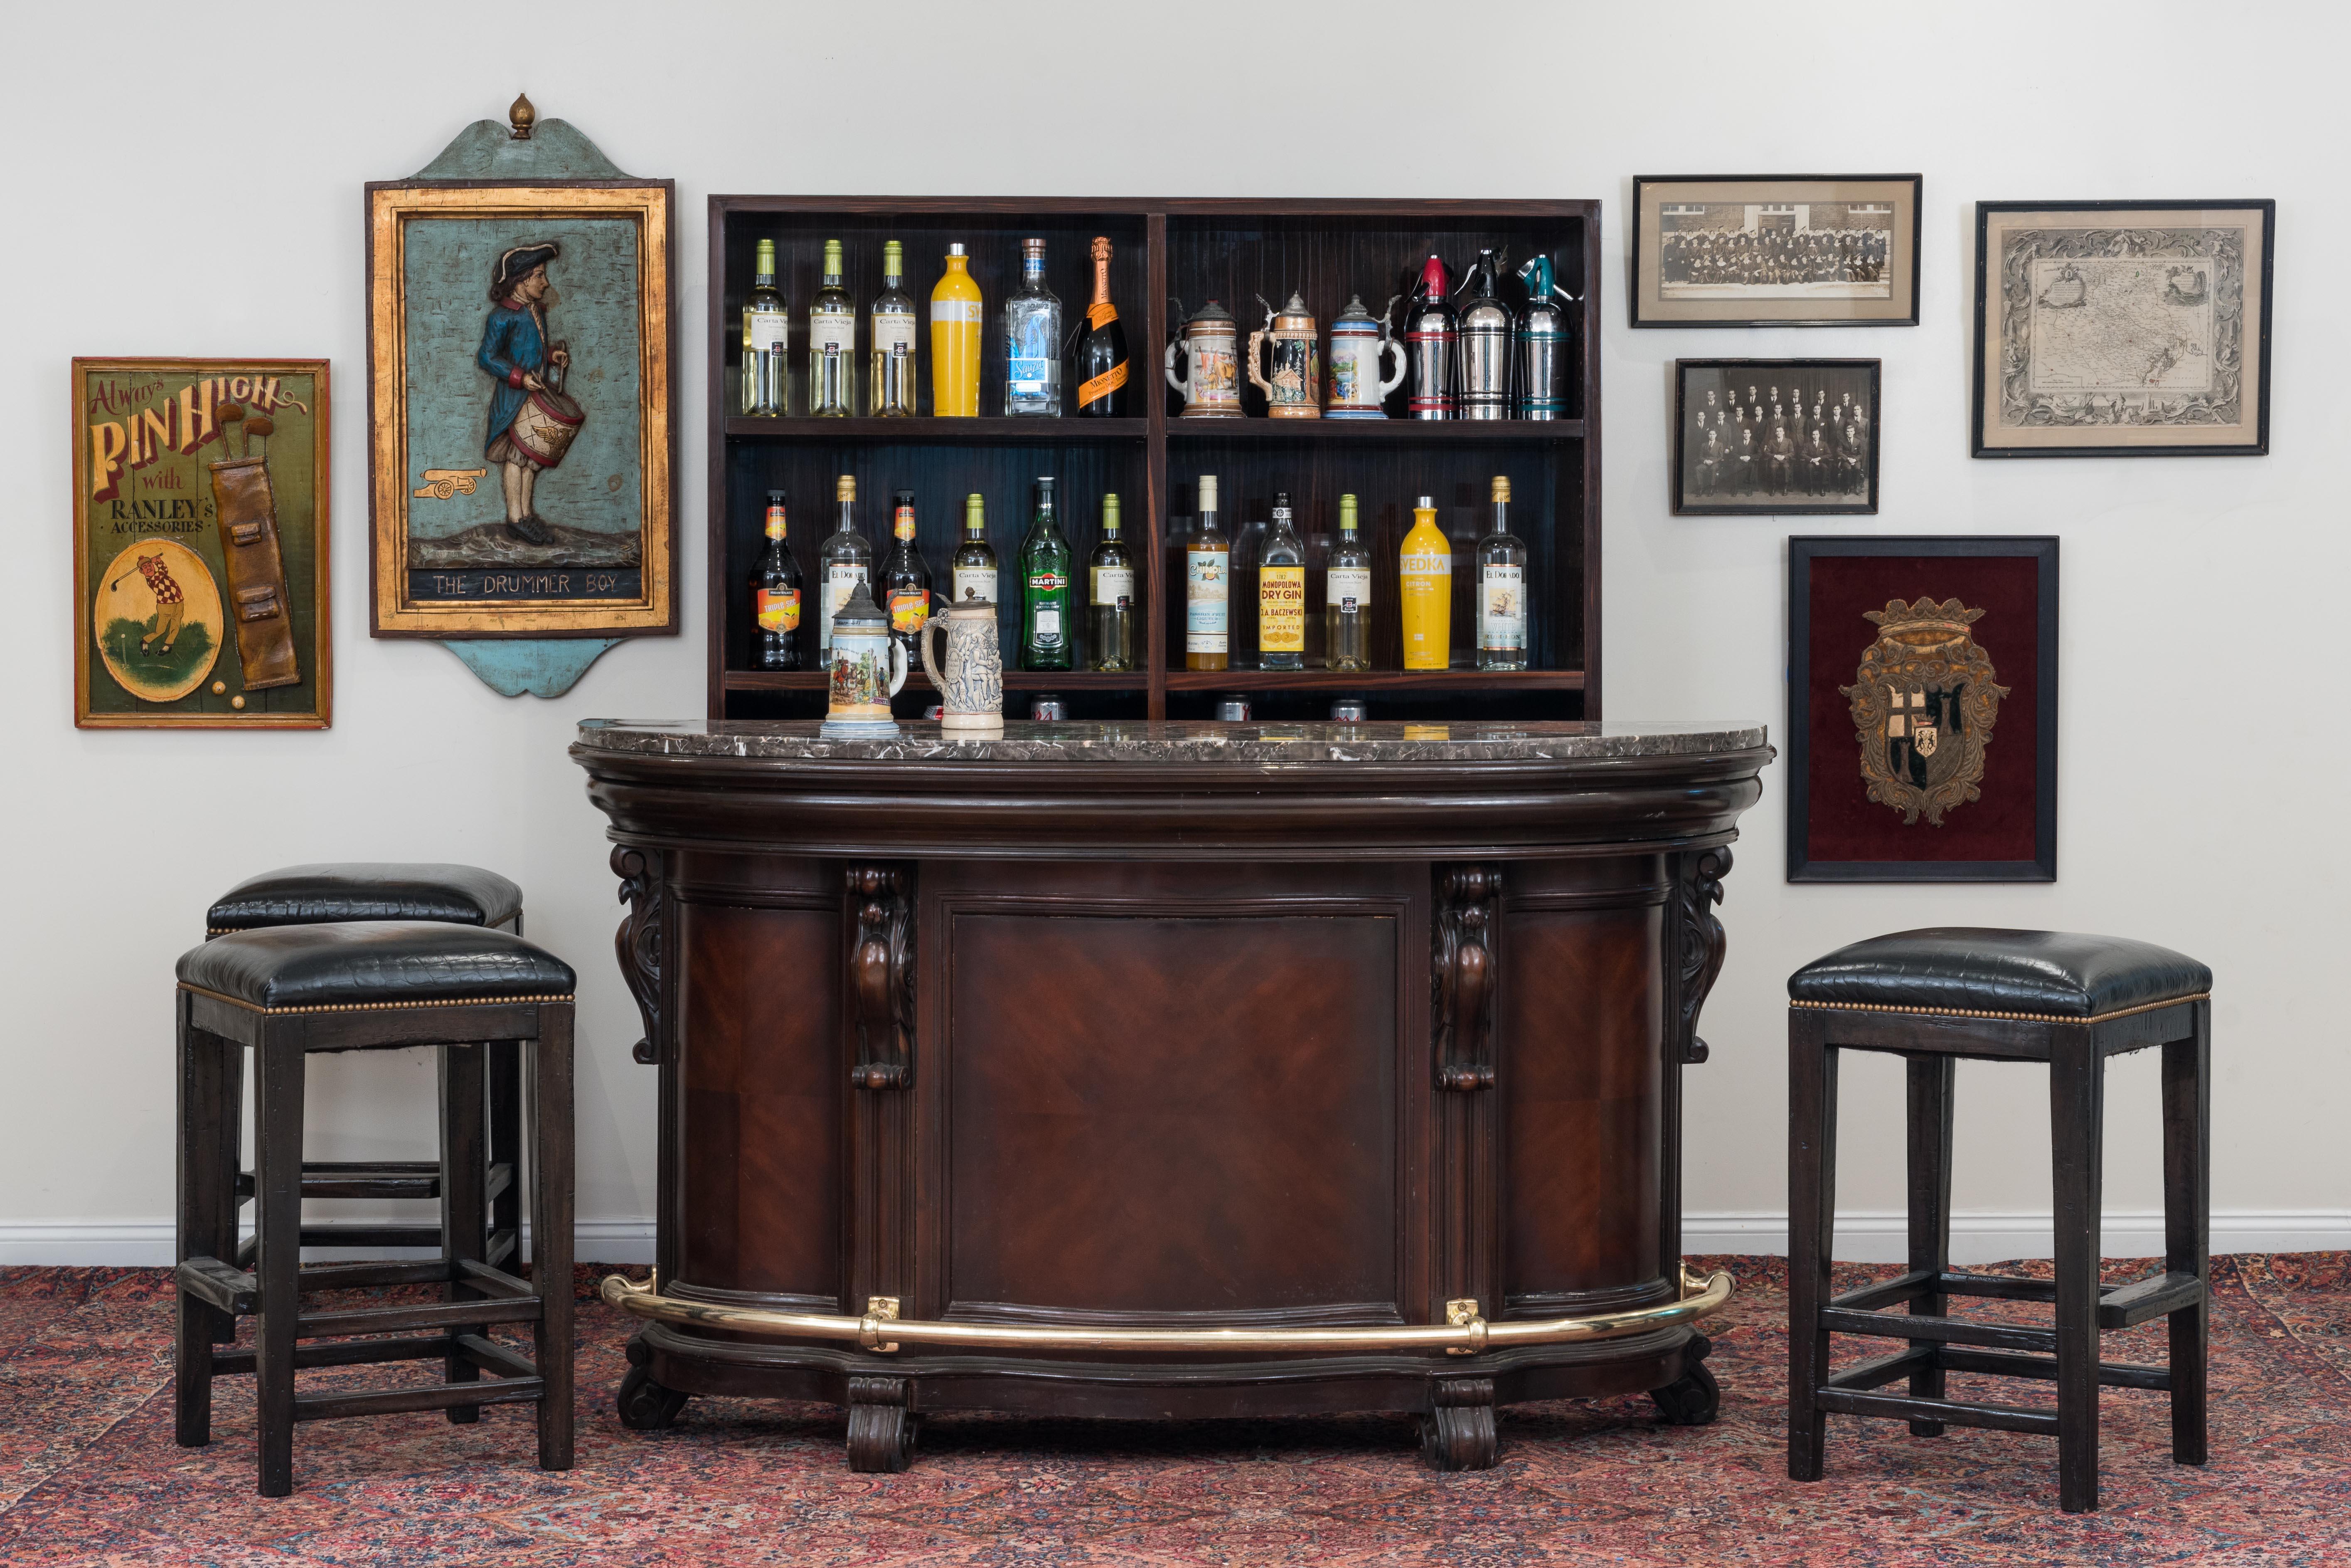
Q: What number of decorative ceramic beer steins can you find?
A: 5